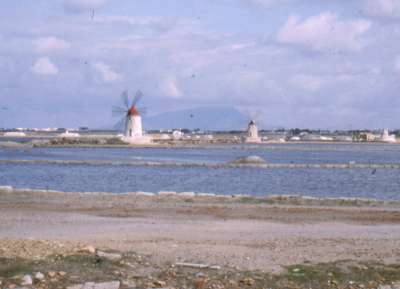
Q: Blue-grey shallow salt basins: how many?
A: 2